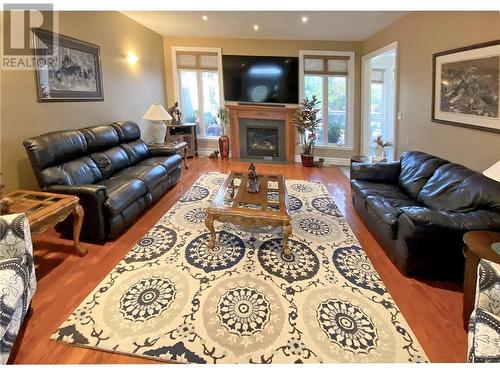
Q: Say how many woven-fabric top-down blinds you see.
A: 3